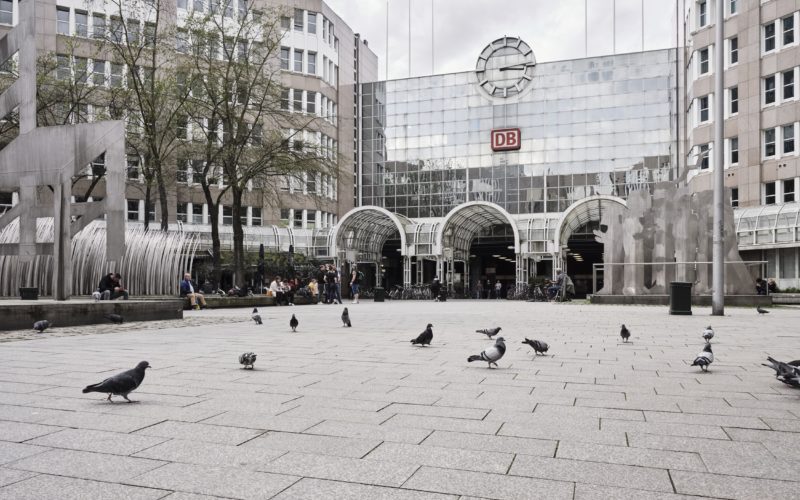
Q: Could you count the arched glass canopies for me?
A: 3